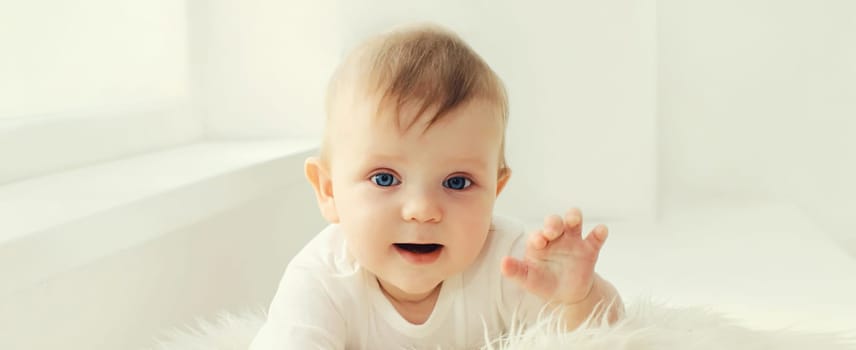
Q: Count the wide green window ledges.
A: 0